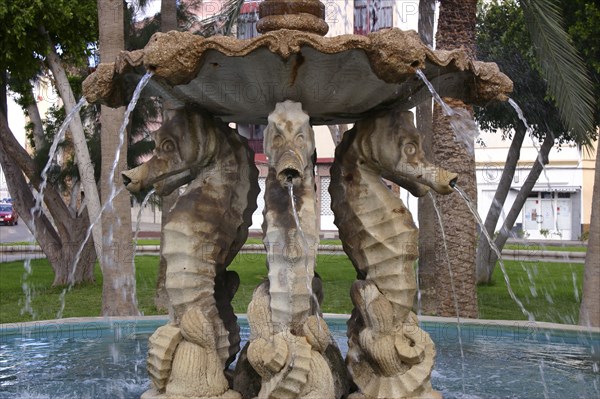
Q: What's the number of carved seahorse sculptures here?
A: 3